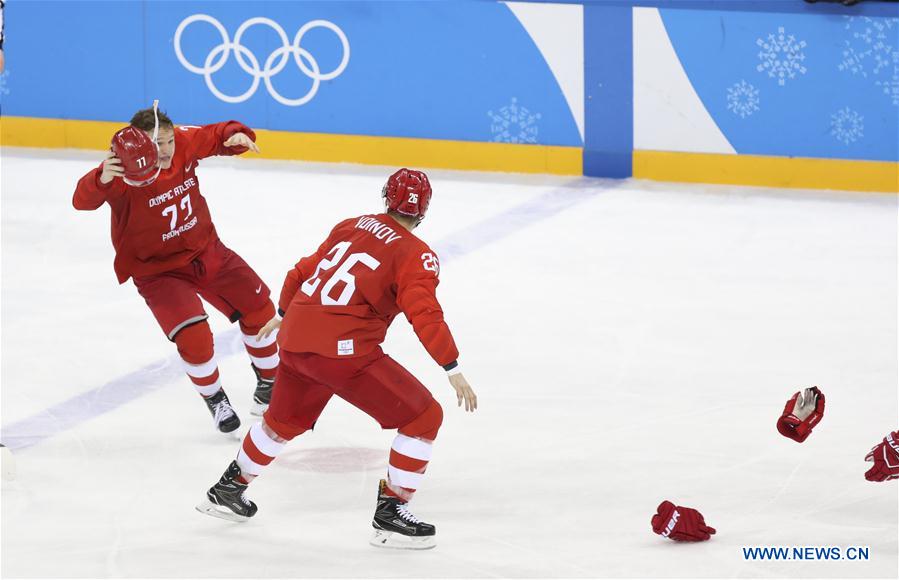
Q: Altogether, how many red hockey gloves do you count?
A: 3